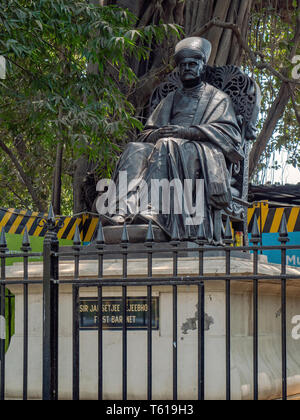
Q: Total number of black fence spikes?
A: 12